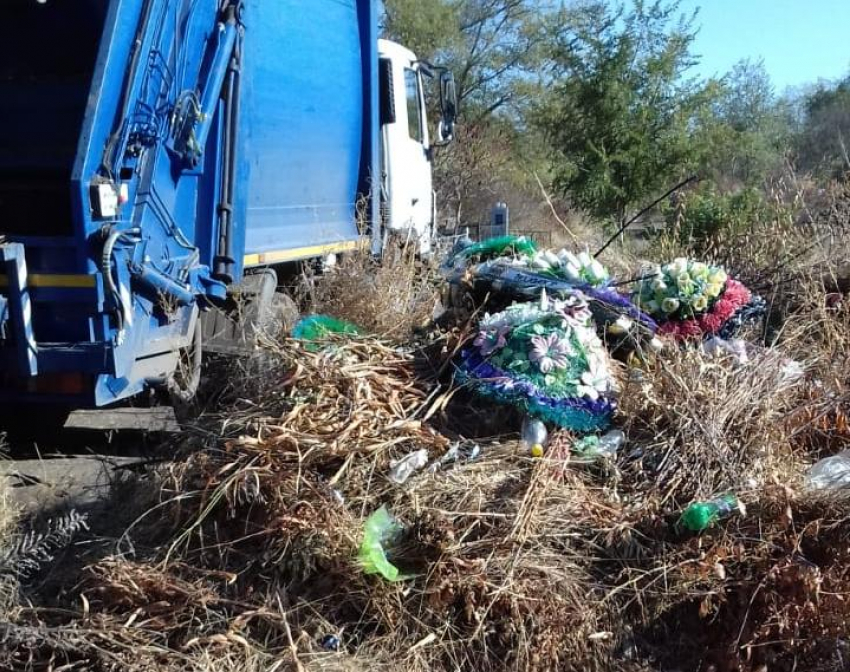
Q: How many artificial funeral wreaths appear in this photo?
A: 3